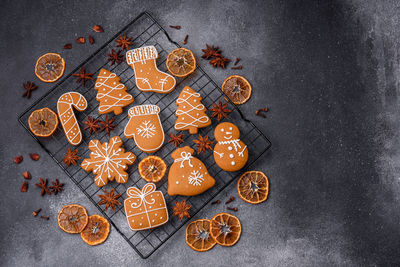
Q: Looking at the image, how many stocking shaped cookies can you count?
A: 1